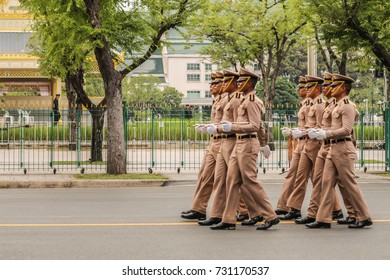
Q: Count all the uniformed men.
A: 8